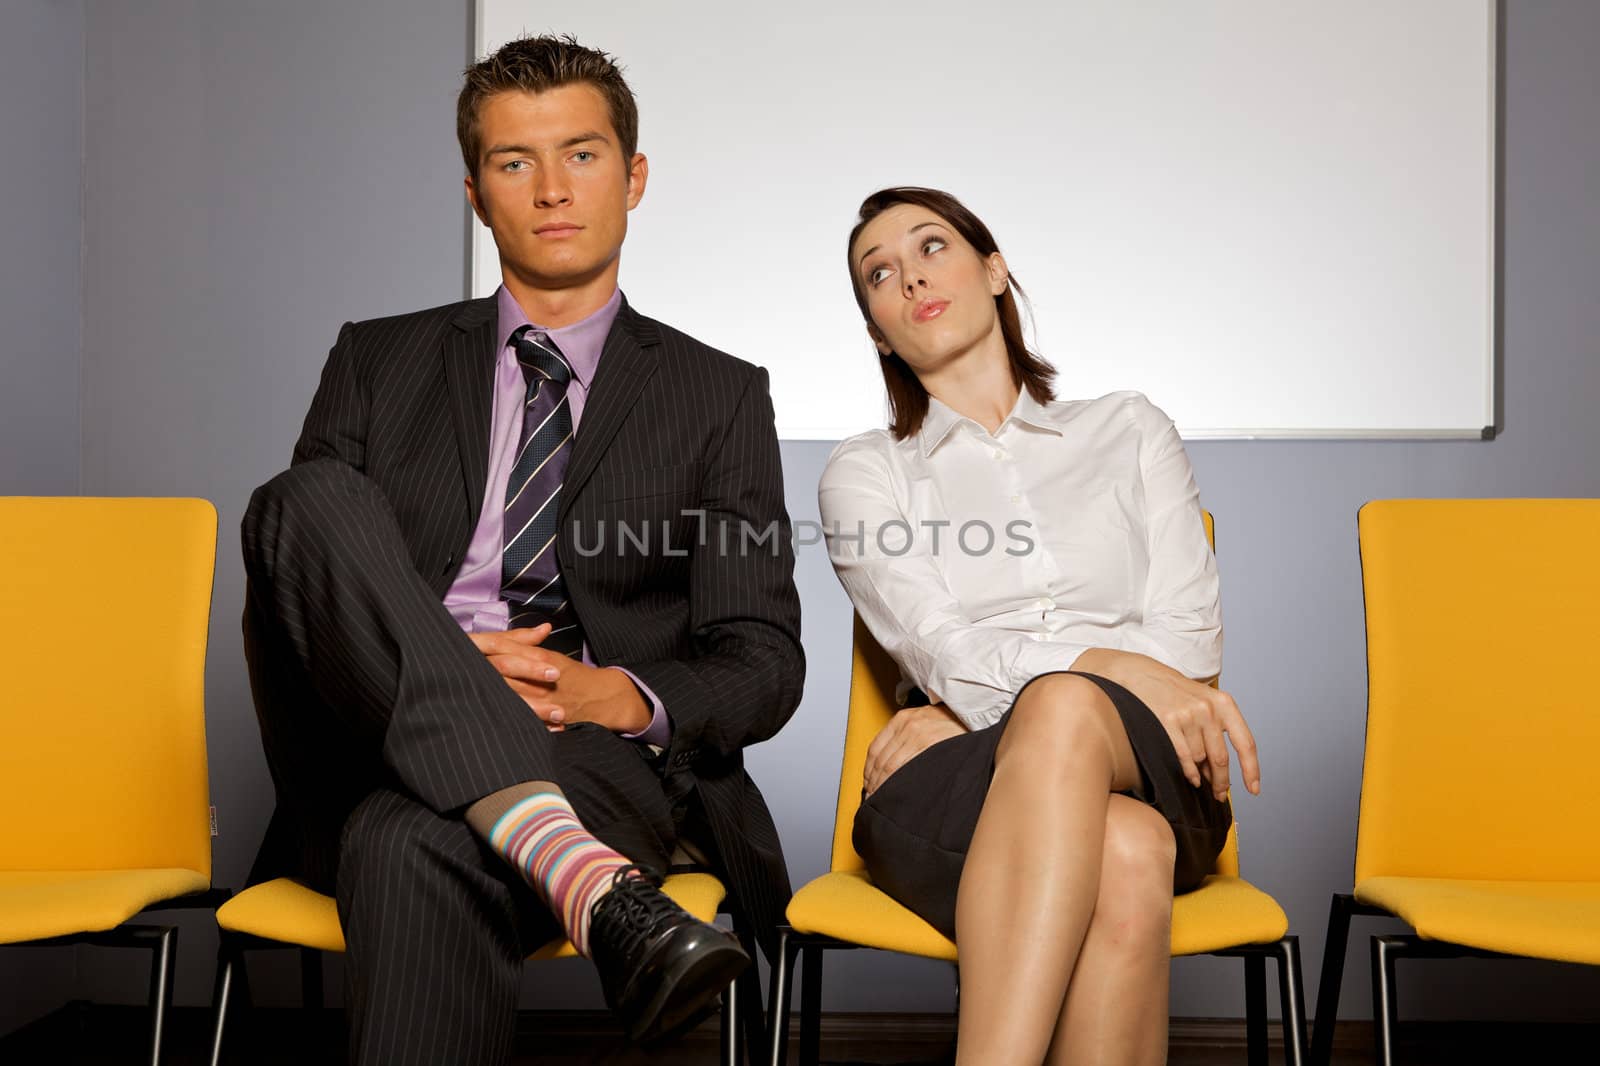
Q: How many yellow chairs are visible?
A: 4